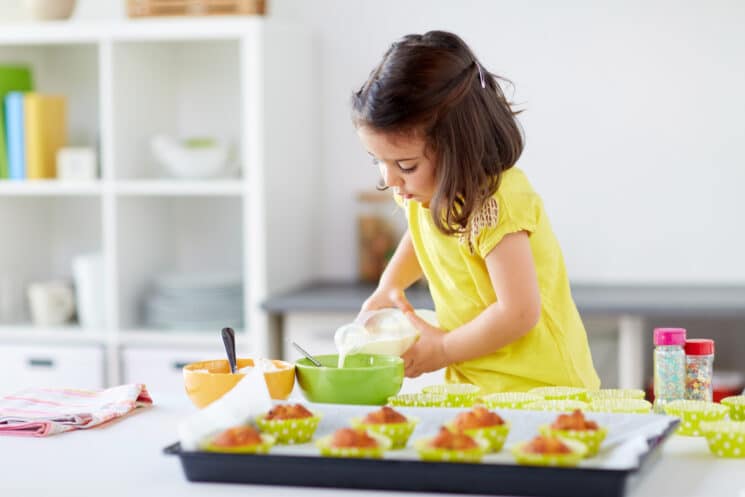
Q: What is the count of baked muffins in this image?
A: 8